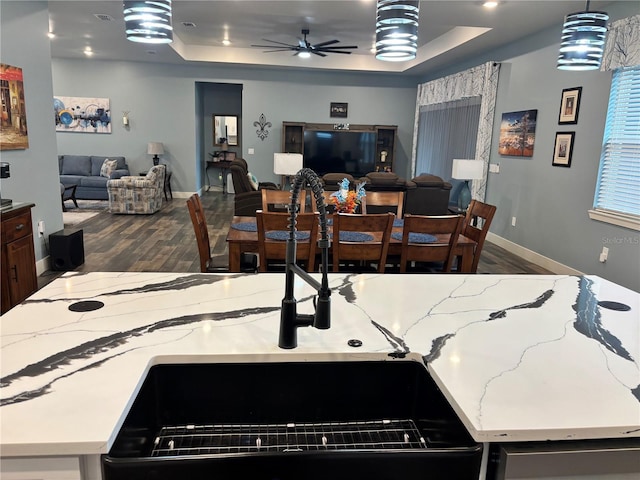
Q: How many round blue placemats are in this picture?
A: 6